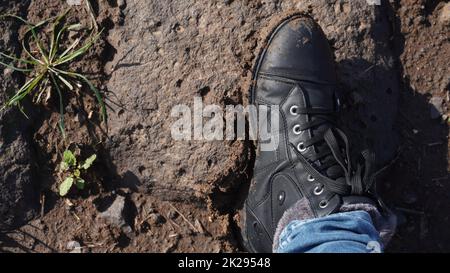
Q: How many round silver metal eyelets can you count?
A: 6